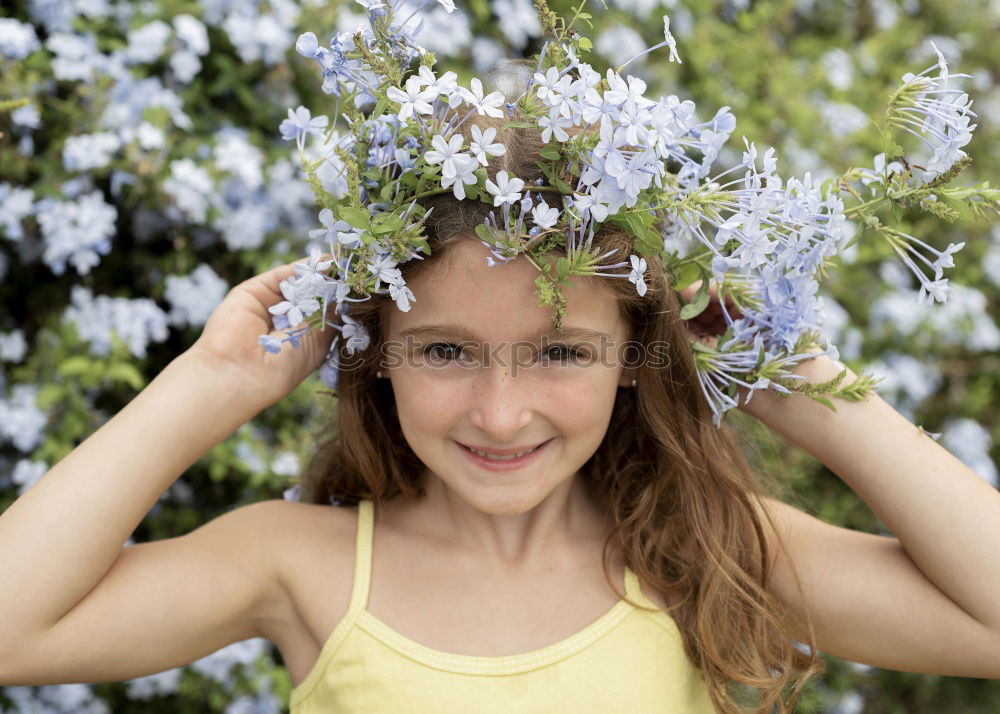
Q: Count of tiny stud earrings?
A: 2